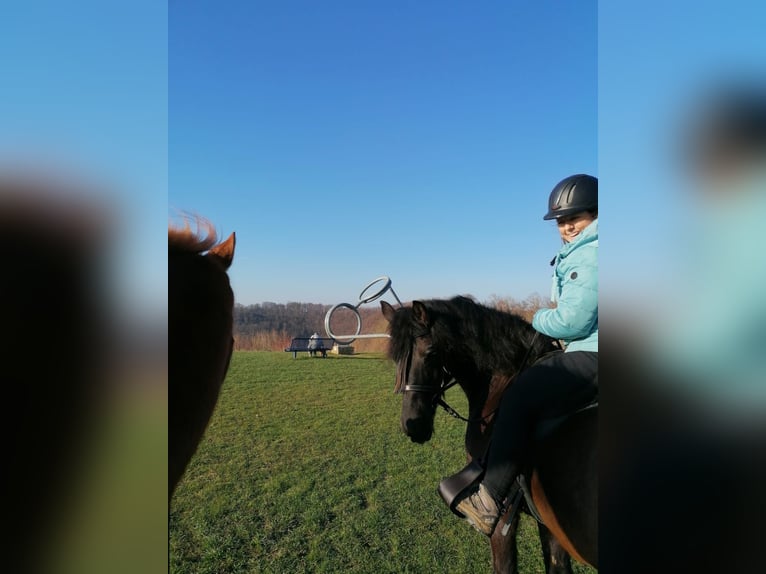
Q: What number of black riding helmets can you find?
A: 1